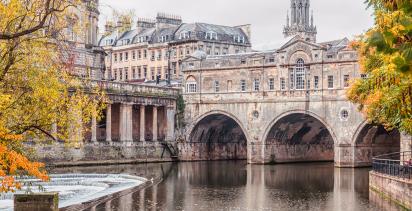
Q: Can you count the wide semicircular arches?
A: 3